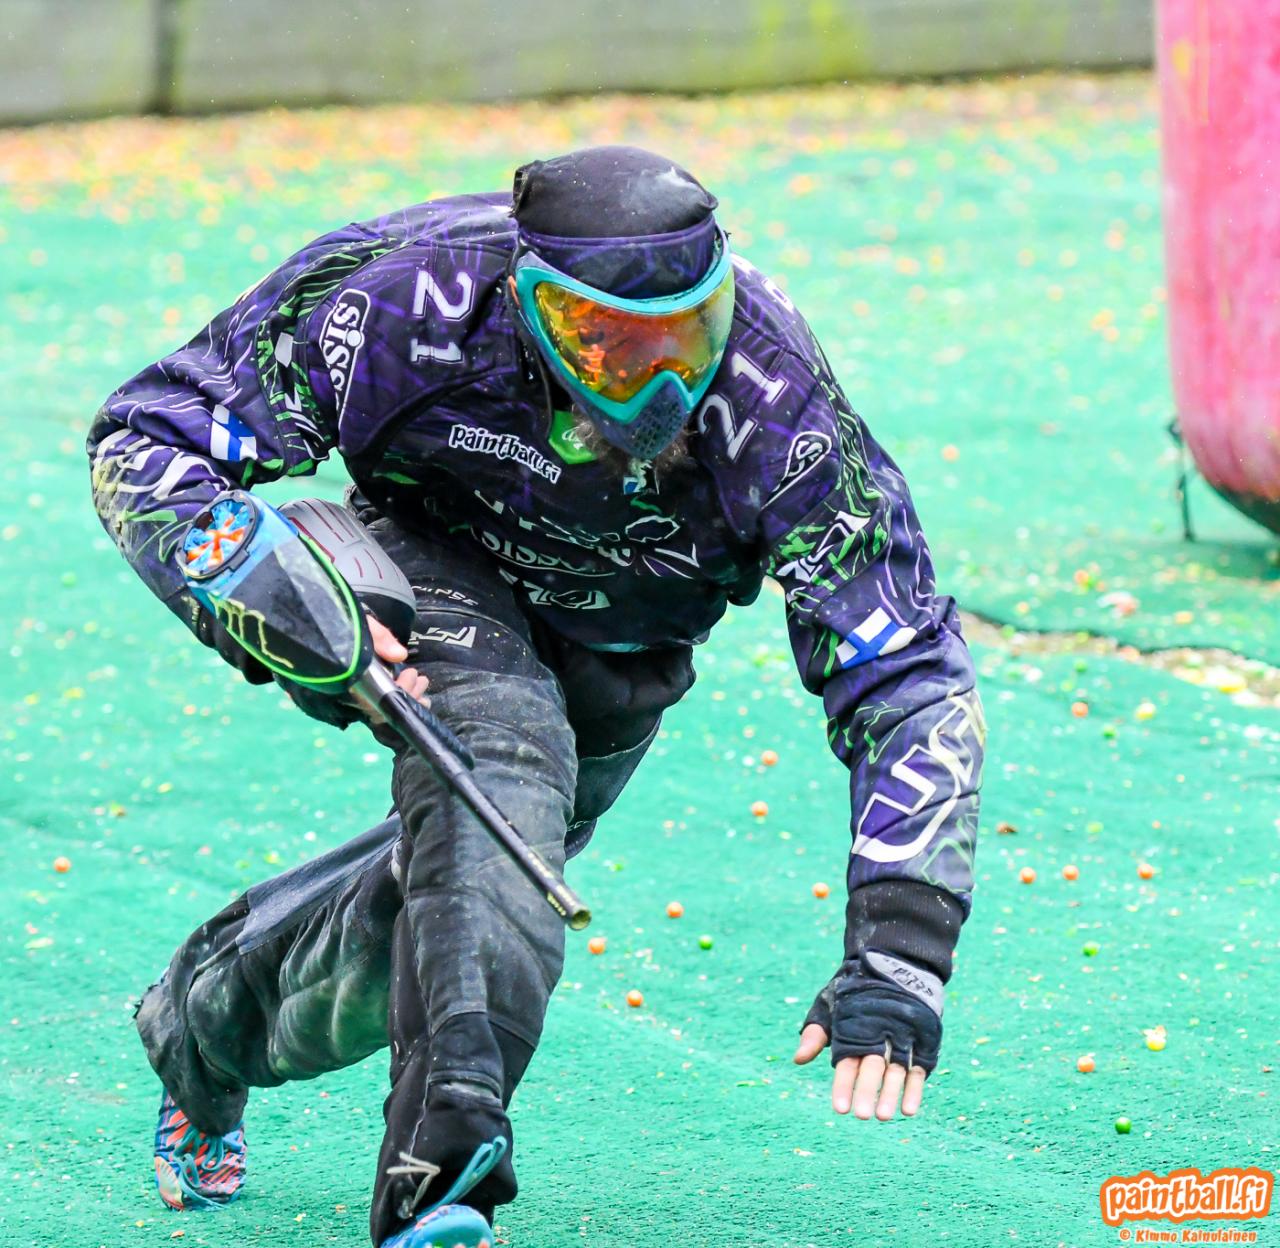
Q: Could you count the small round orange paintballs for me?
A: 12